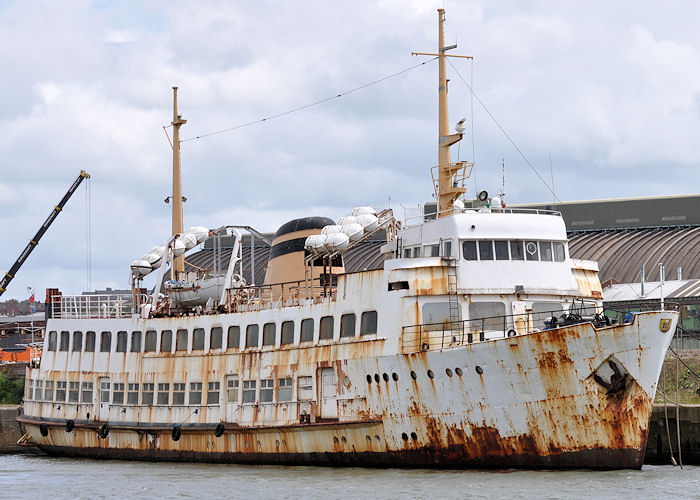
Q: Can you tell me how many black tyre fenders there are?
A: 5